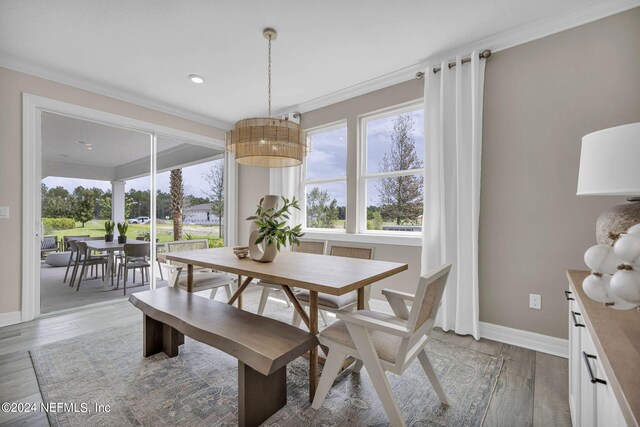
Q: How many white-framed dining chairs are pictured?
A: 4